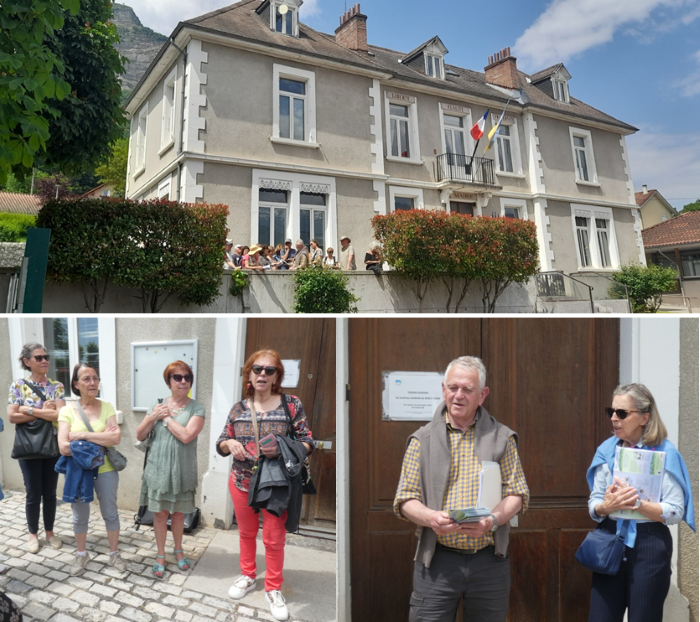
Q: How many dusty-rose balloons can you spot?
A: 0